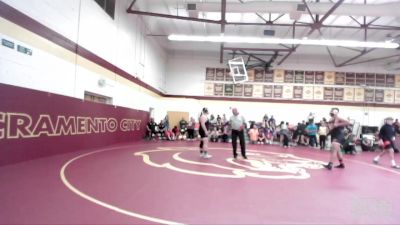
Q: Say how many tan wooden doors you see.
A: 1